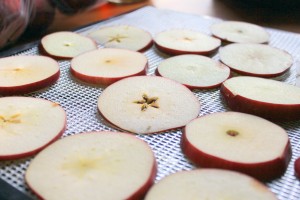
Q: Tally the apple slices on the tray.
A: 14